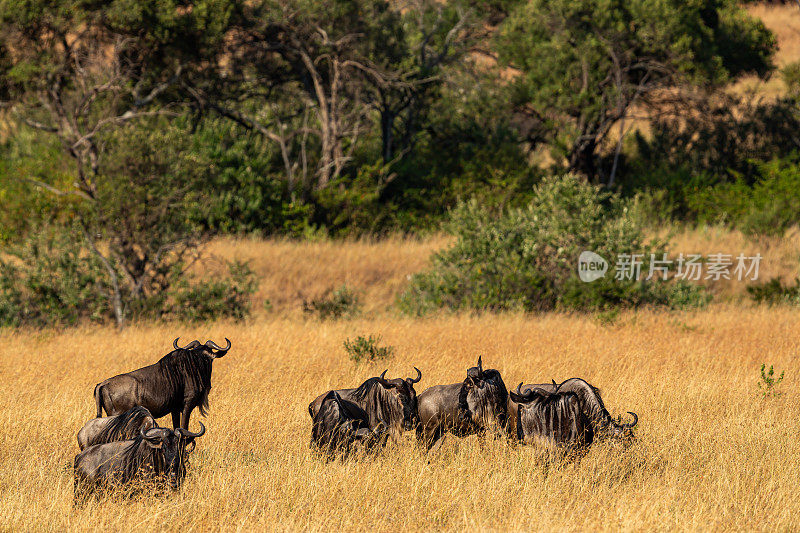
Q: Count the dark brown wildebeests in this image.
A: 8